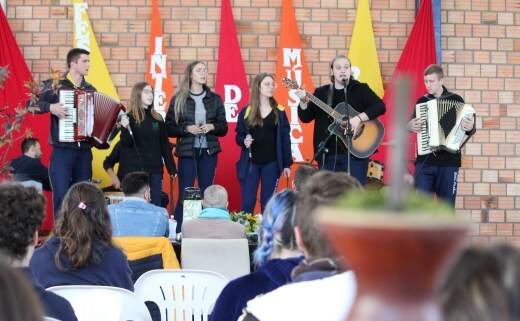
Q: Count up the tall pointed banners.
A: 7